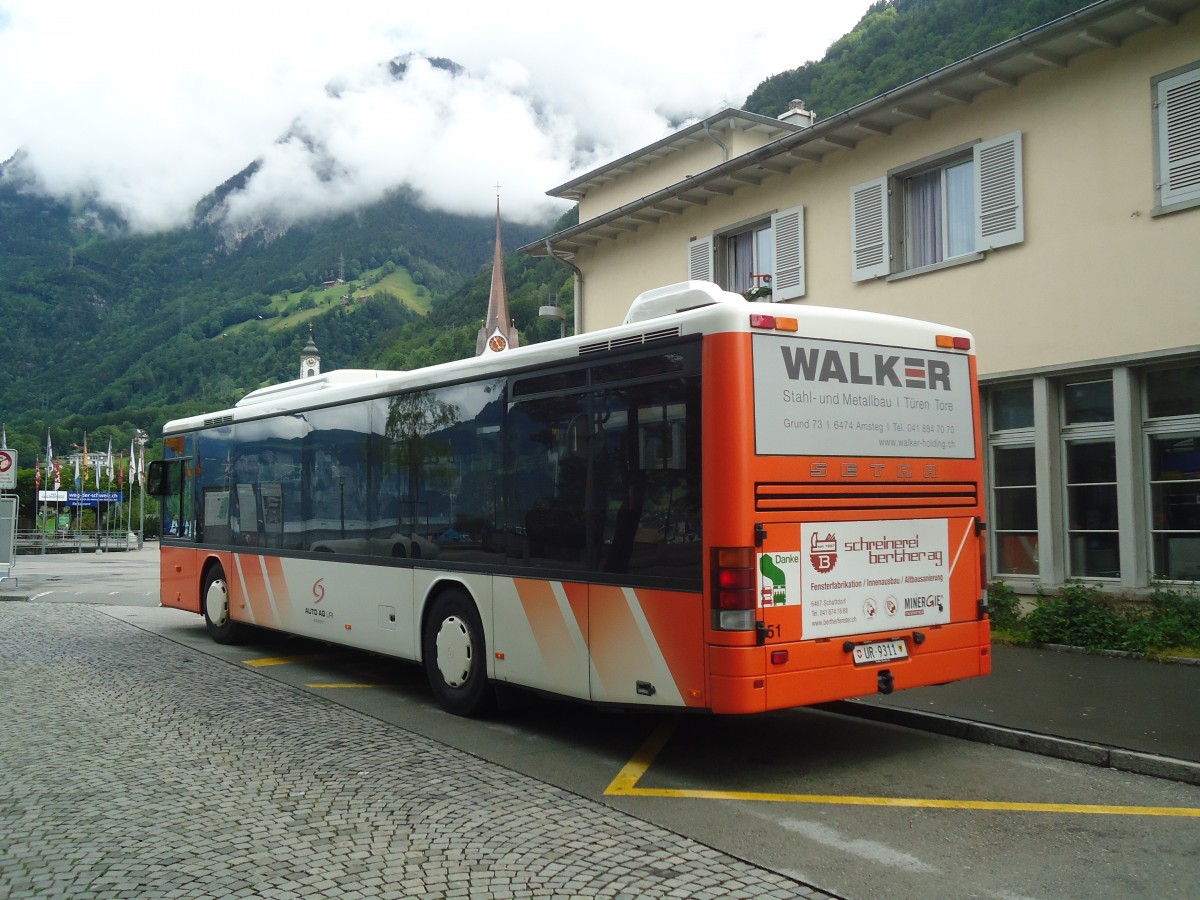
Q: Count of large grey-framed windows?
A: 3